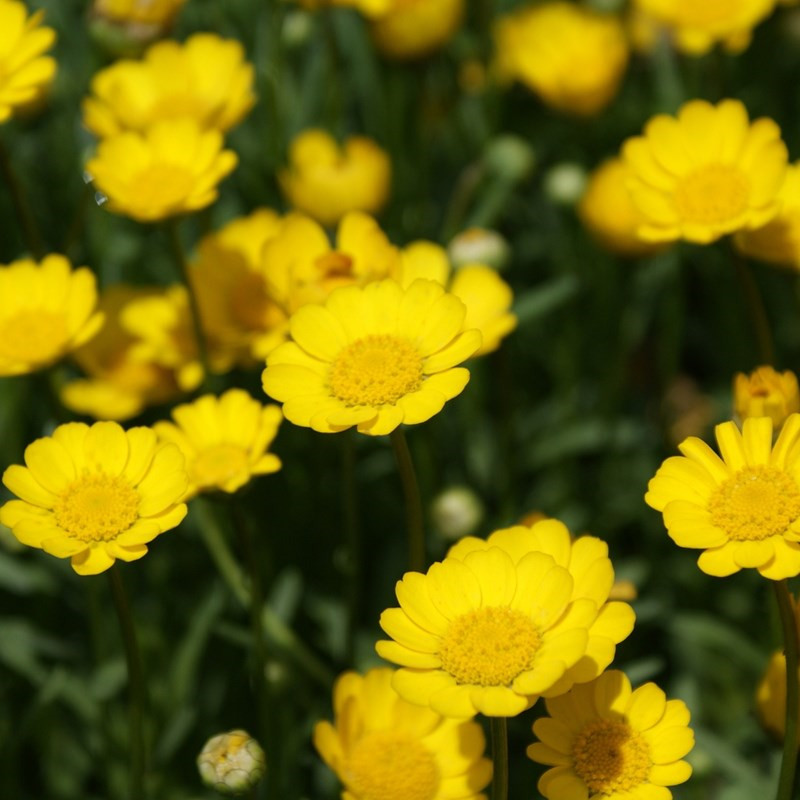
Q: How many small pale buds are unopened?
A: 5